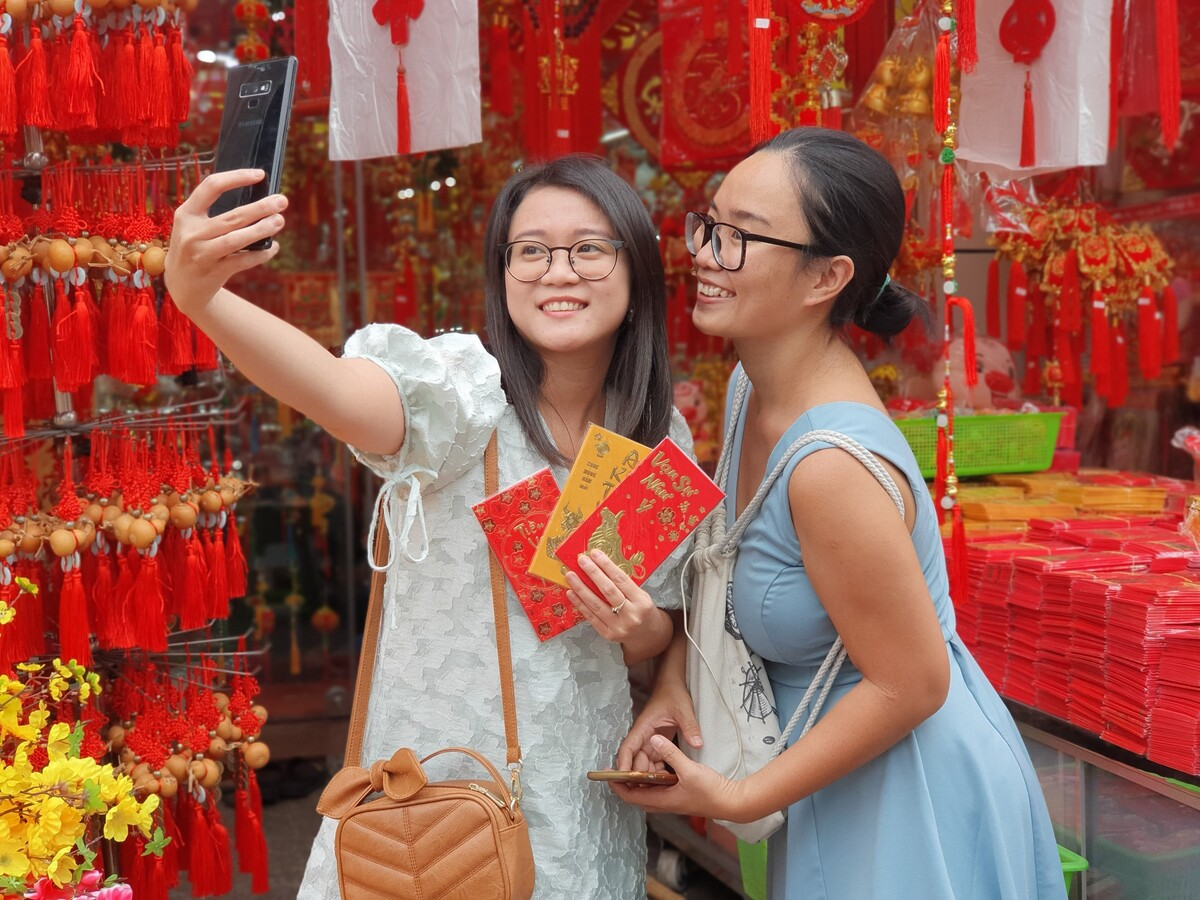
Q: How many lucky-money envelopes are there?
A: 3